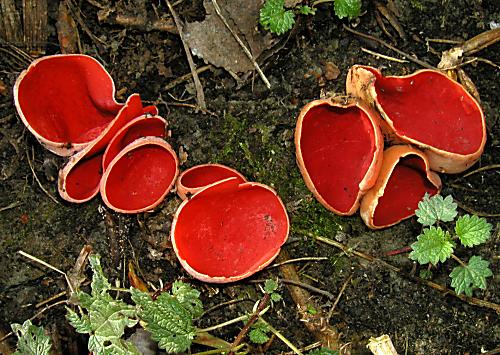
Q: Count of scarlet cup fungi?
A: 9